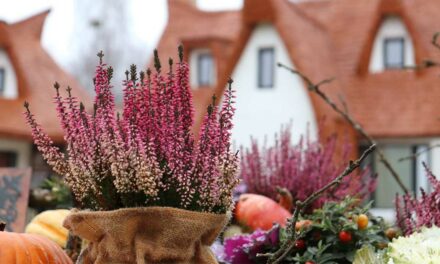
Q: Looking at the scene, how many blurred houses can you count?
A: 2